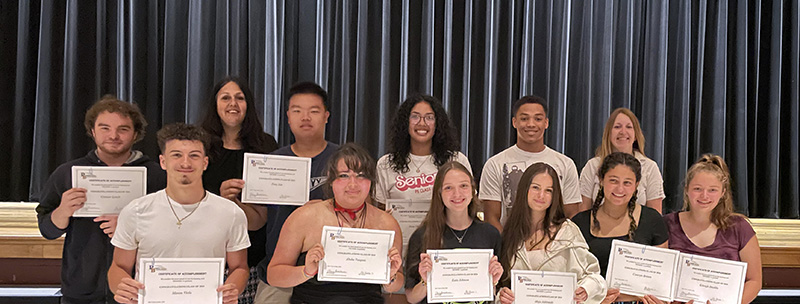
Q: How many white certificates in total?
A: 9